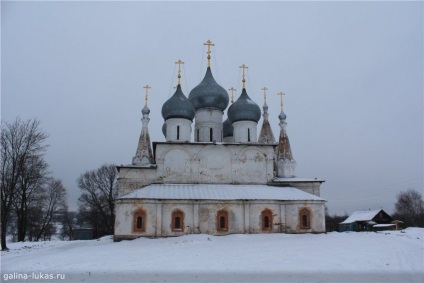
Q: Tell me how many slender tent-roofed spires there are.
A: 3